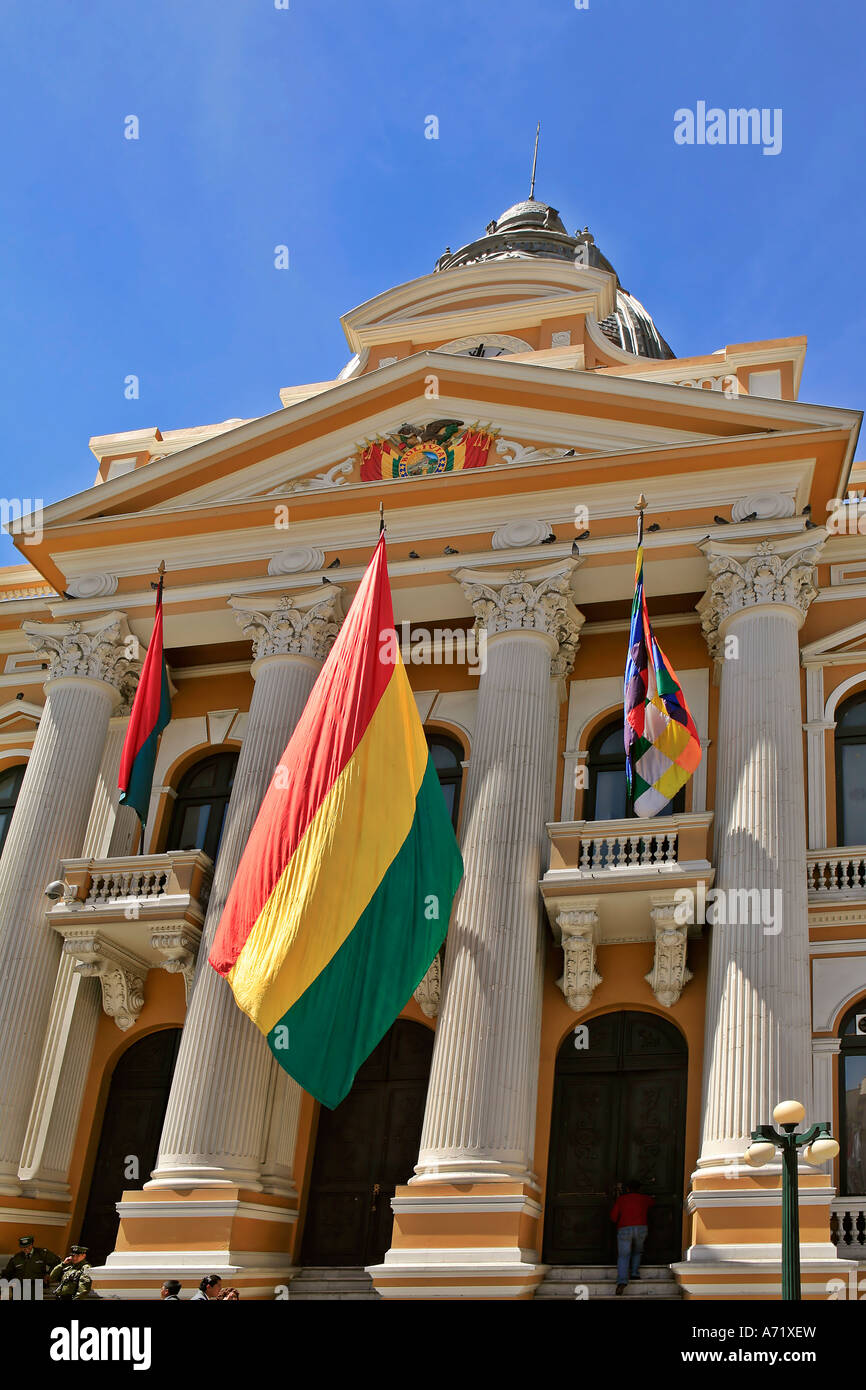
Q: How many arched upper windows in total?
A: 5